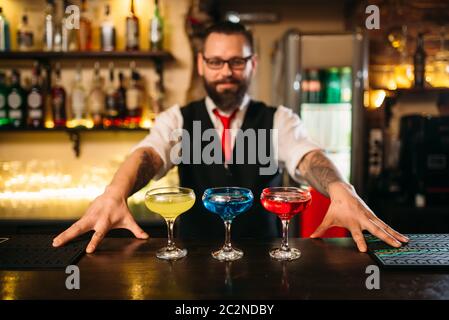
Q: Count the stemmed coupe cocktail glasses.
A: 3